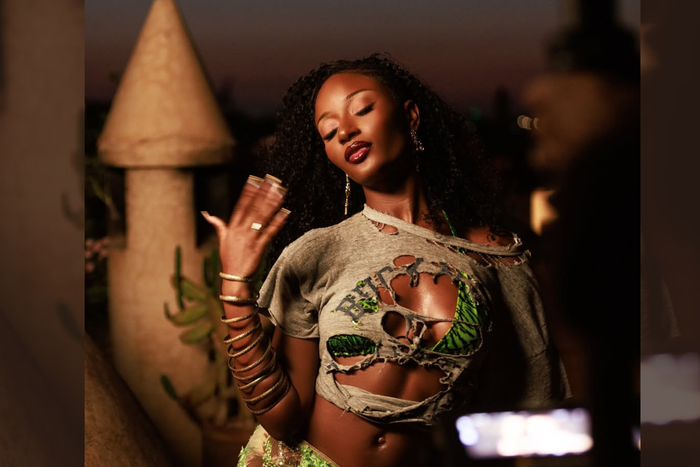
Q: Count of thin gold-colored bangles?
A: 10